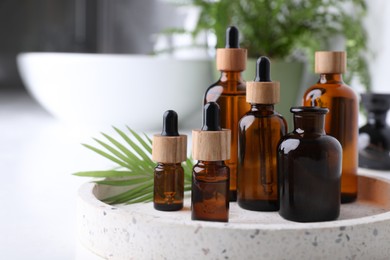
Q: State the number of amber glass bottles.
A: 6